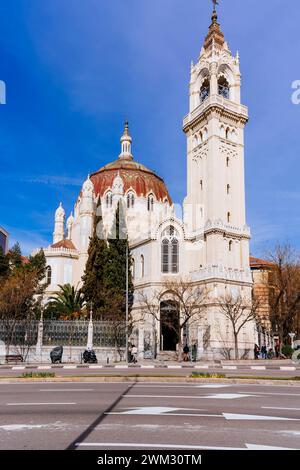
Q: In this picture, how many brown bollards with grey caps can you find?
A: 1